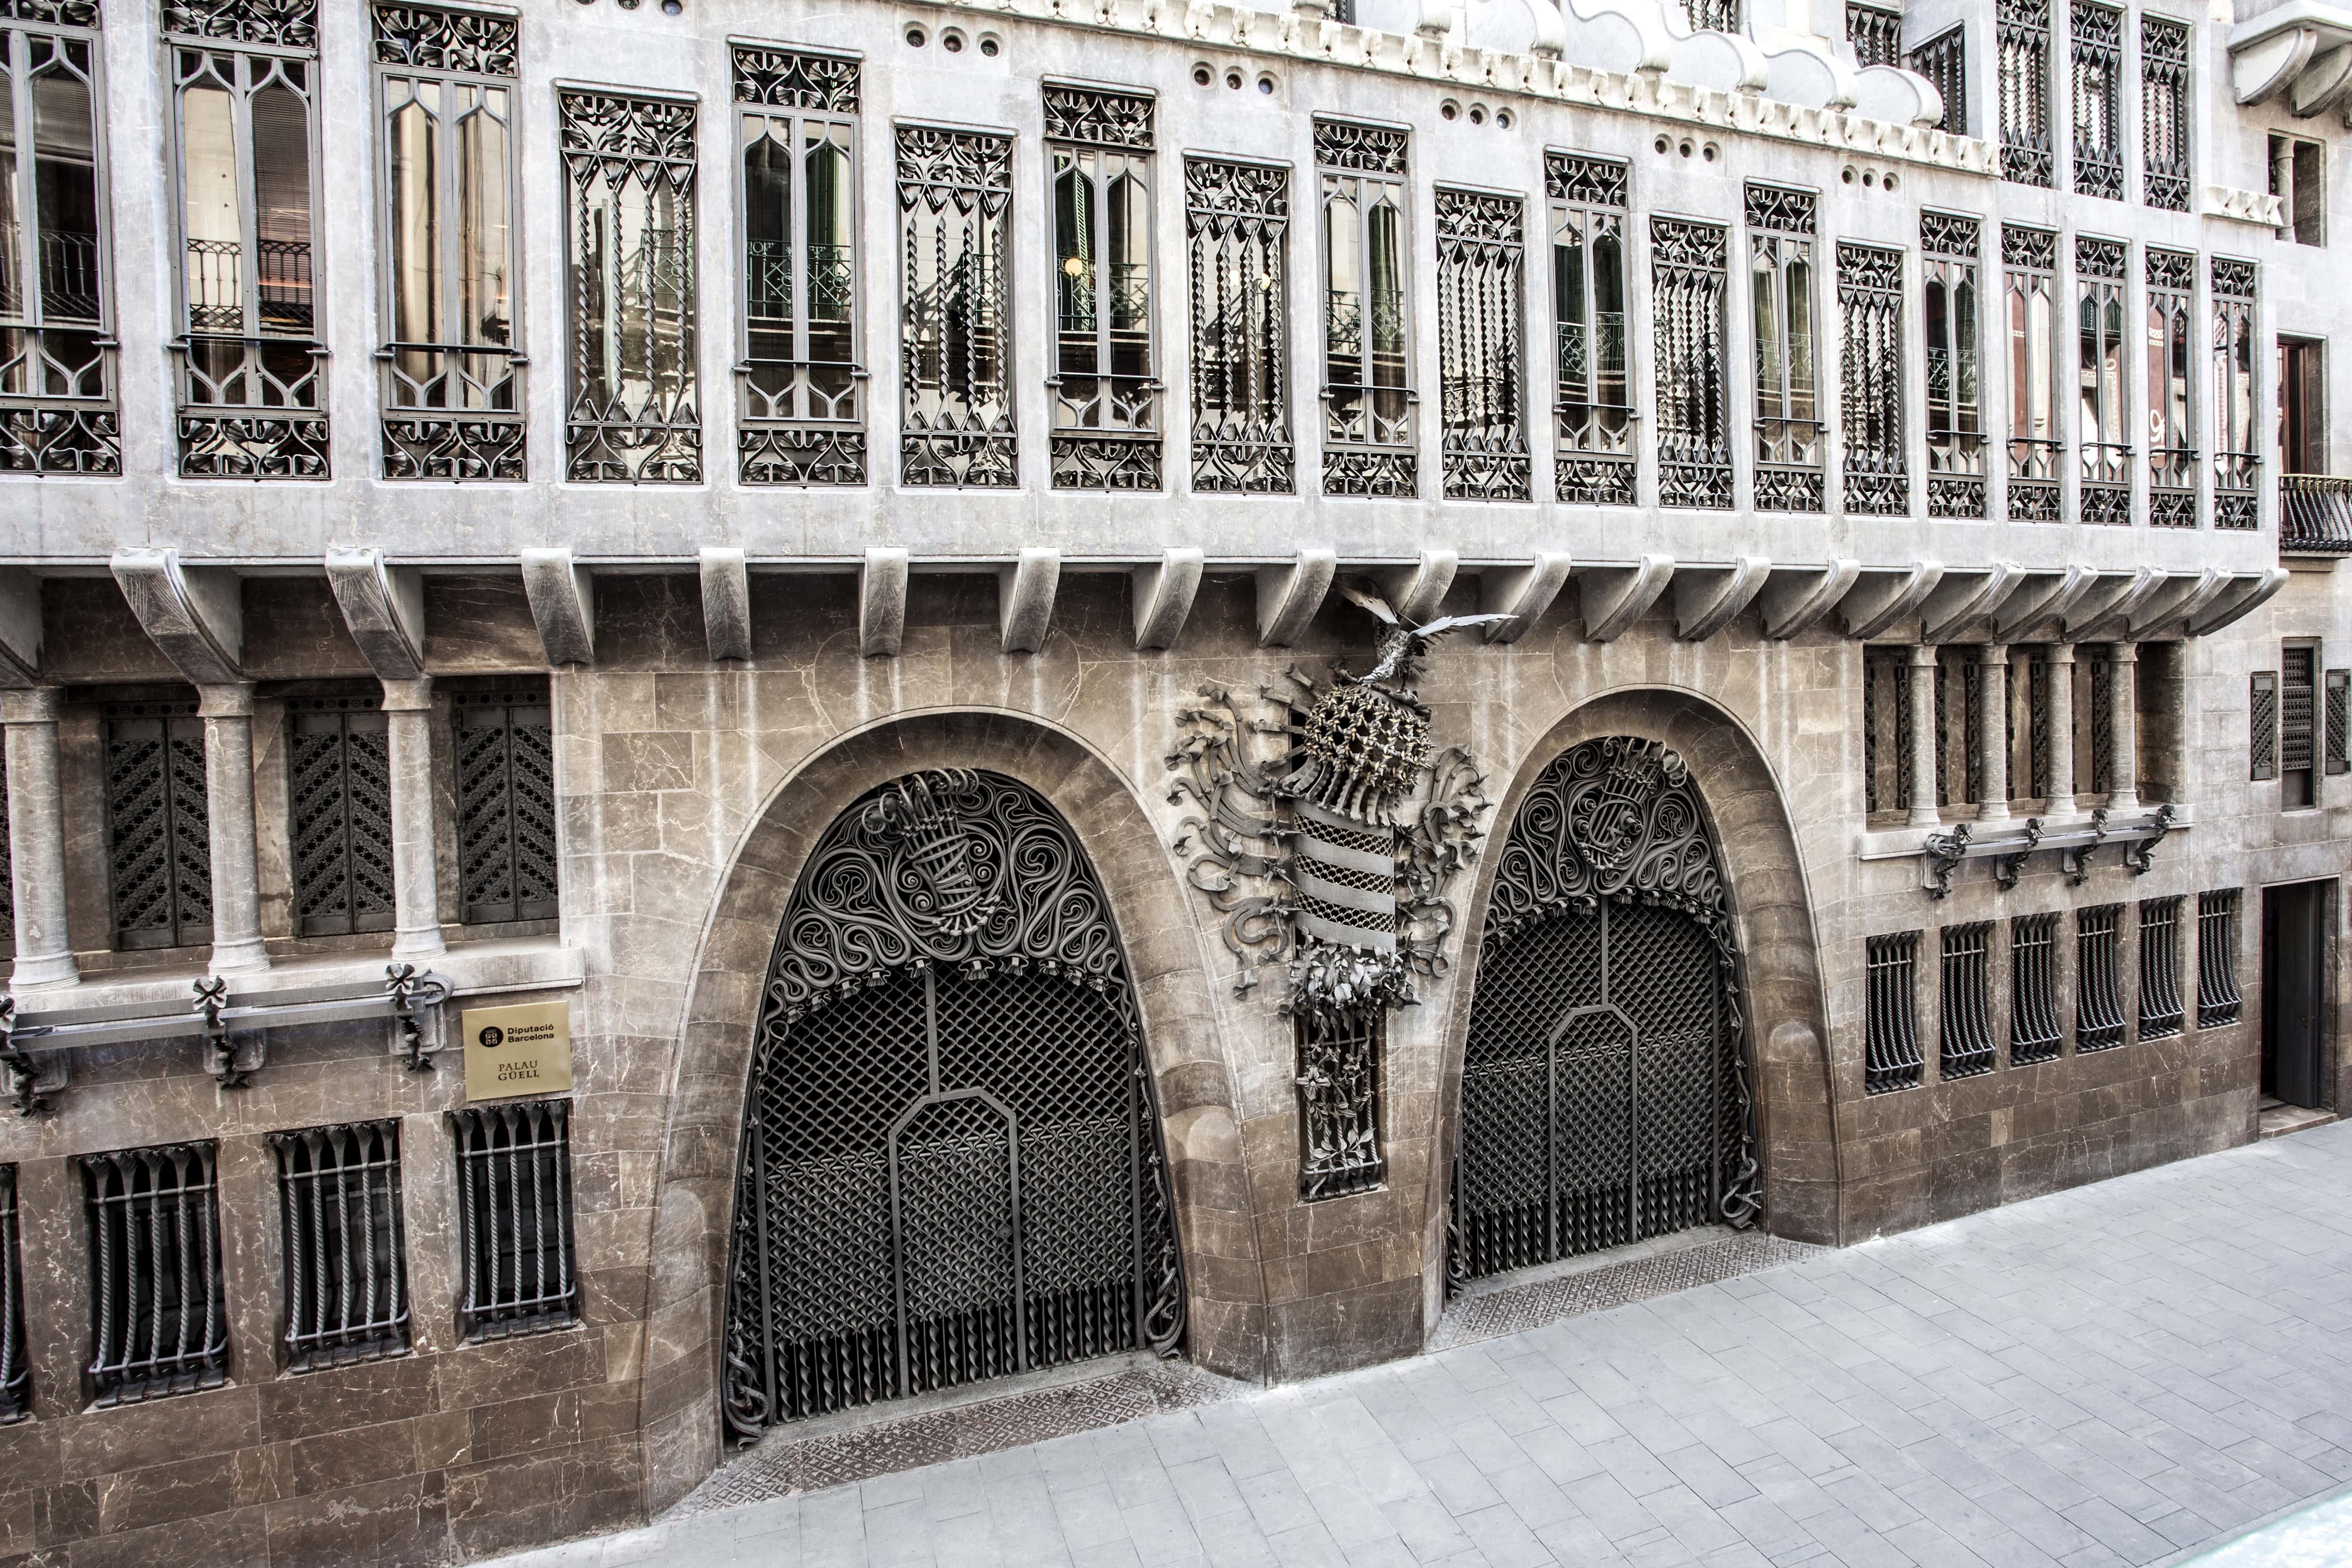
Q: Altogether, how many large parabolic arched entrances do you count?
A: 2